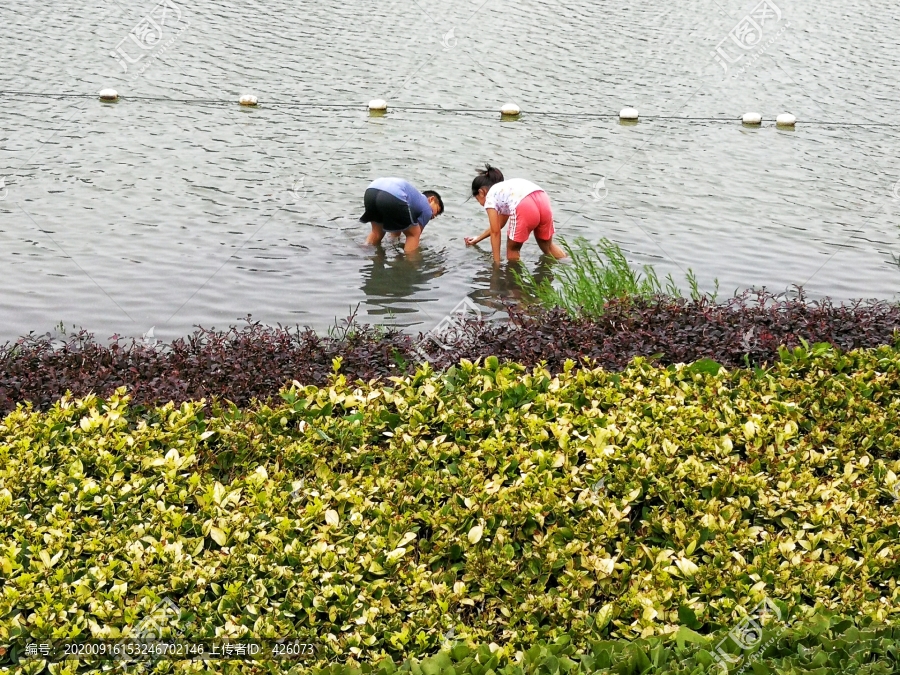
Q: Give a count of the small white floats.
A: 7